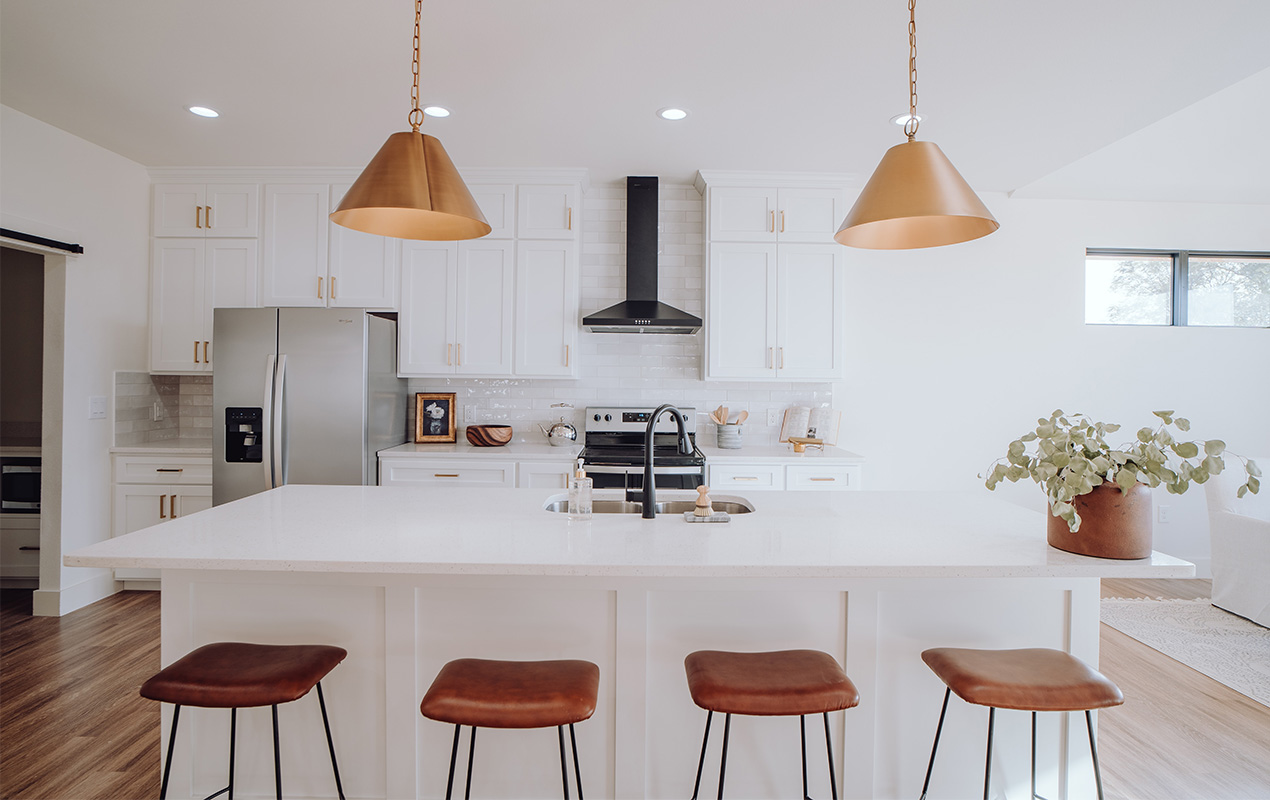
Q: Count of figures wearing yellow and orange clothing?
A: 0